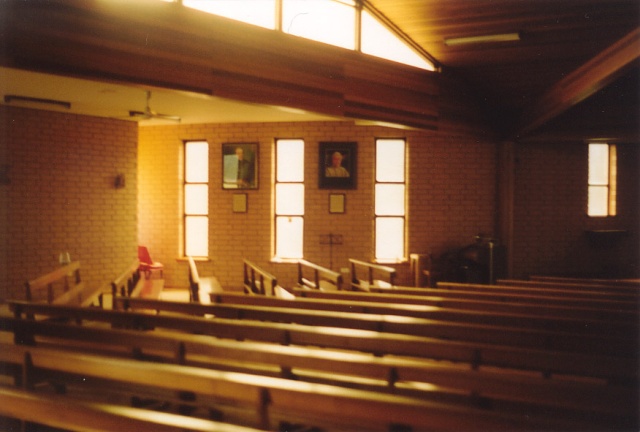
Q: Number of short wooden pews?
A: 6